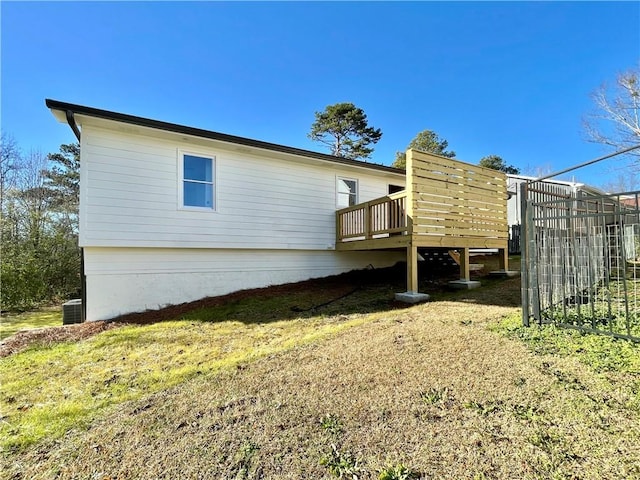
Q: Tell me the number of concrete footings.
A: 3